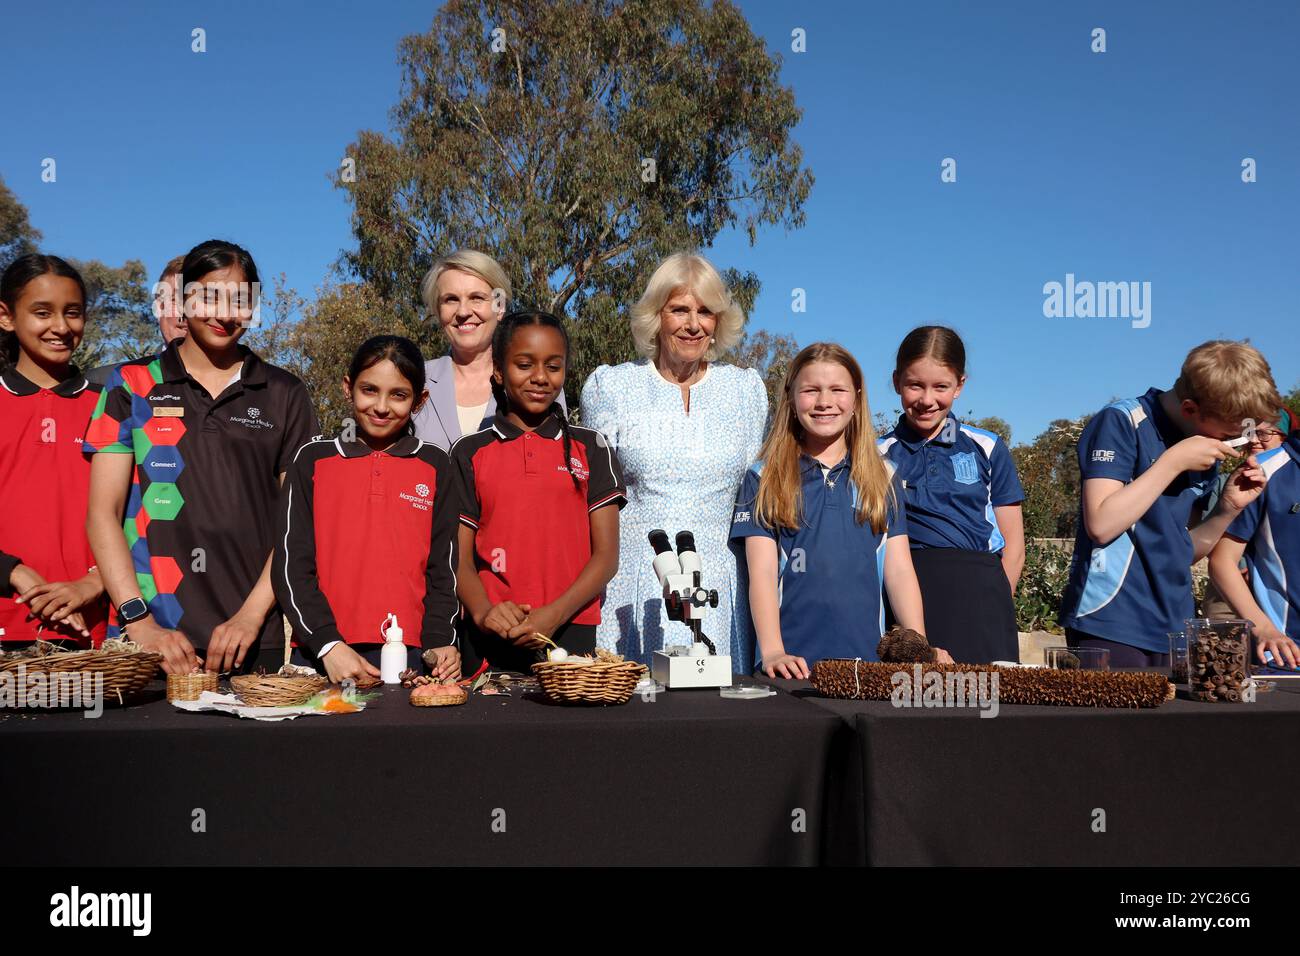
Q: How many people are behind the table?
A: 12